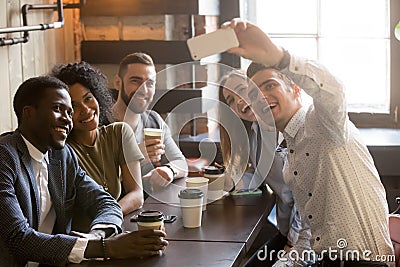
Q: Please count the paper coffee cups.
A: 5